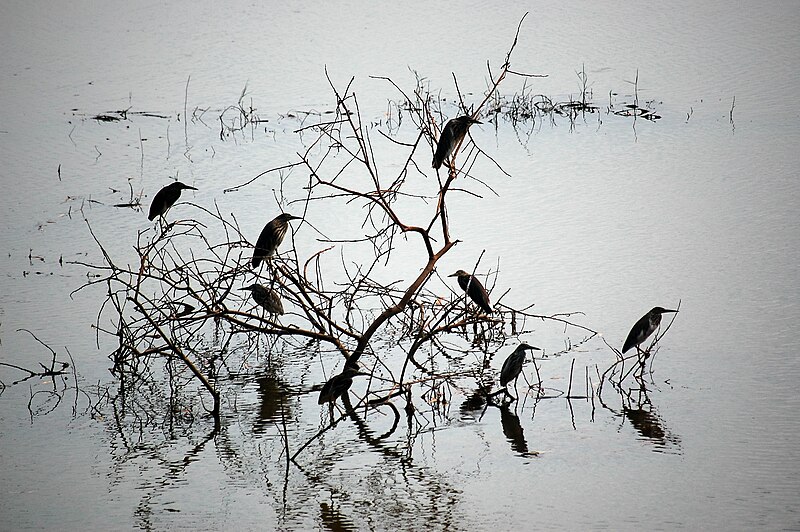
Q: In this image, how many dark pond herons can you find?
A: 8